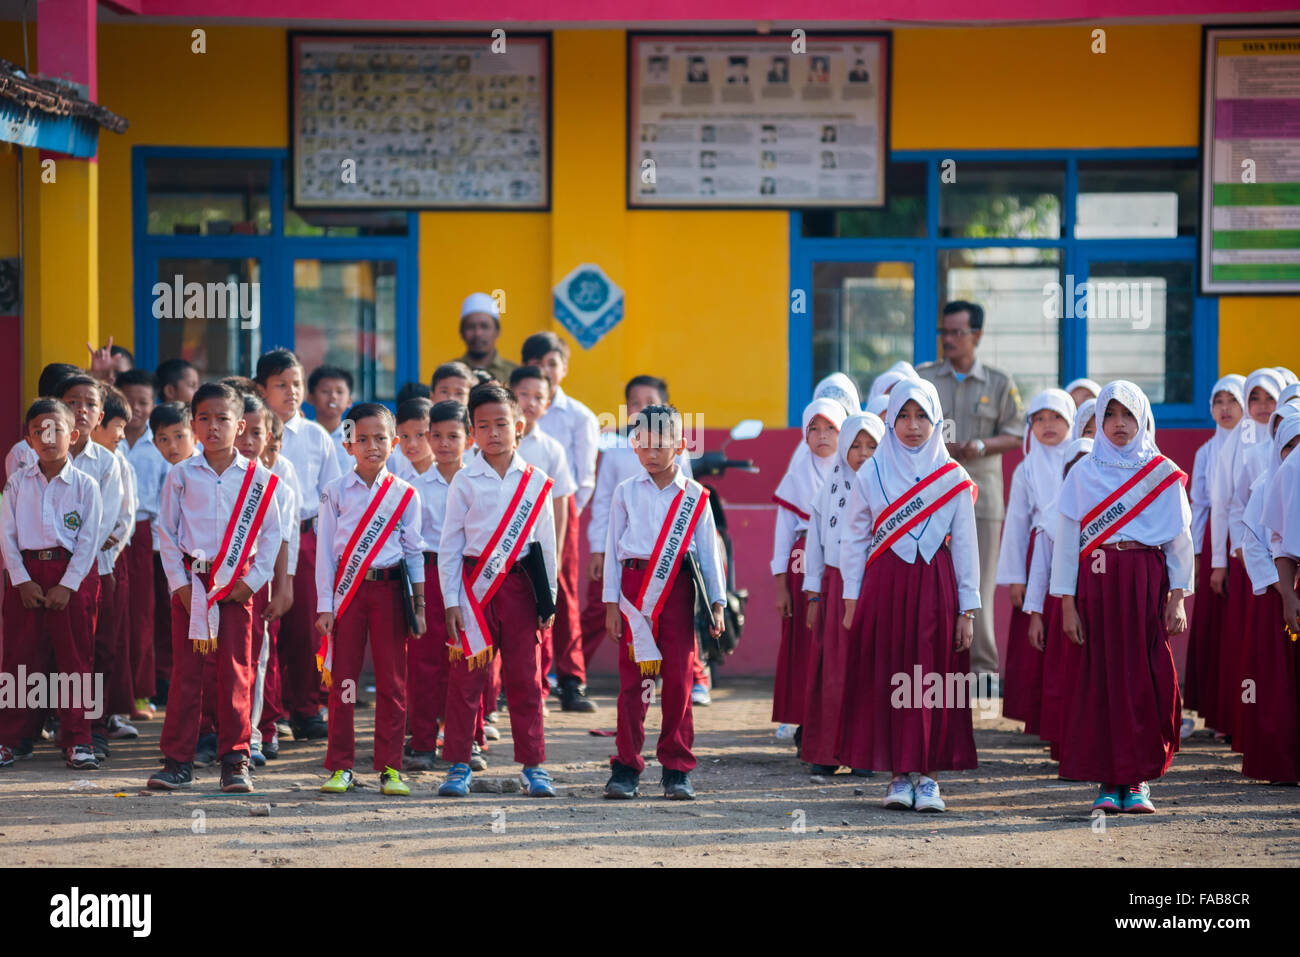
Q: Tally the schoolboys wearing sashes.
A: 4